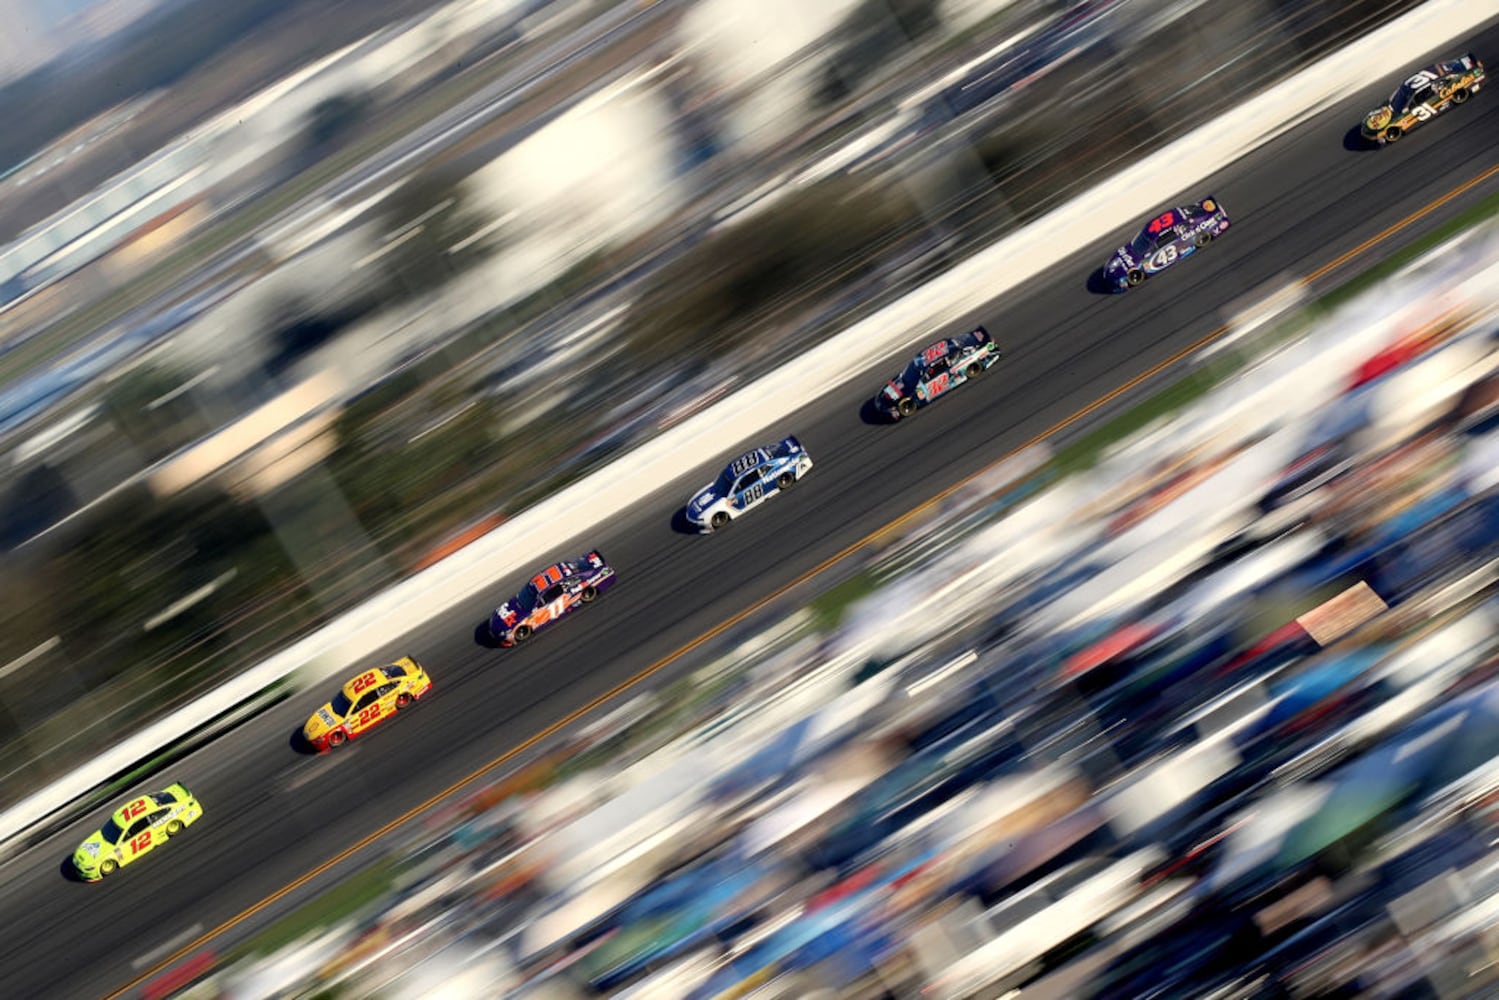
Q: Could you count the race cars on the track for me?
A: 7